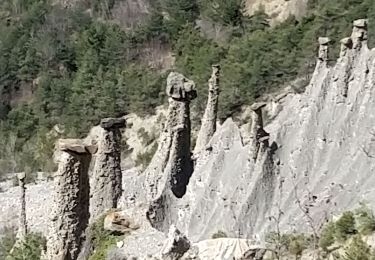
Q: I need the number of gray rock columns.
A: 9